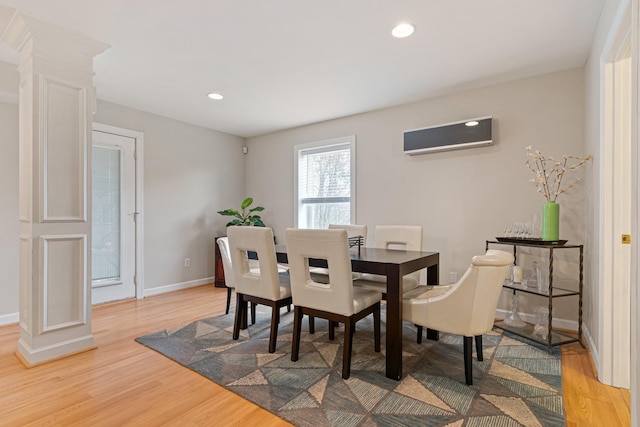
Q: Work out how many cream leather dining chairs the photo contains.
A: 6